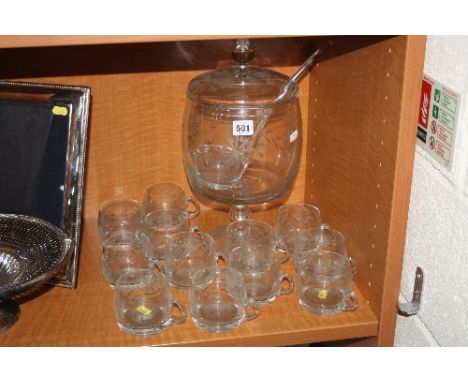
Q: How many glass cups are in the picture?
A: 12